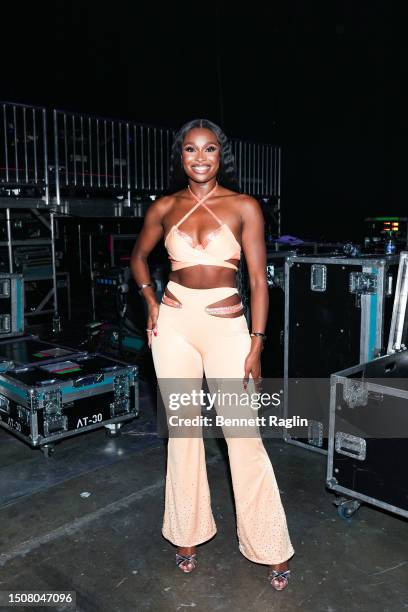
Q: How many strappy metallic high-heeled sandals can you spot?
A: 2